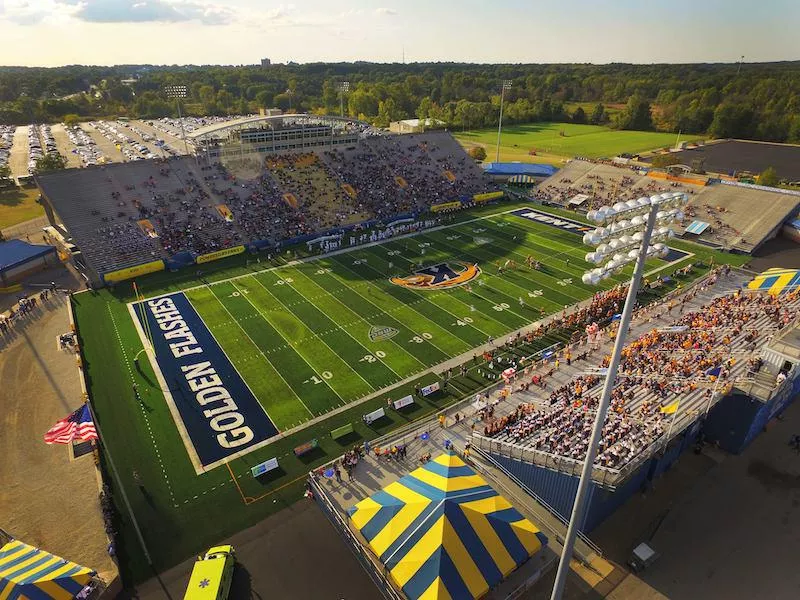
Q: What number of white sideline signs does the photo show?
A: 4